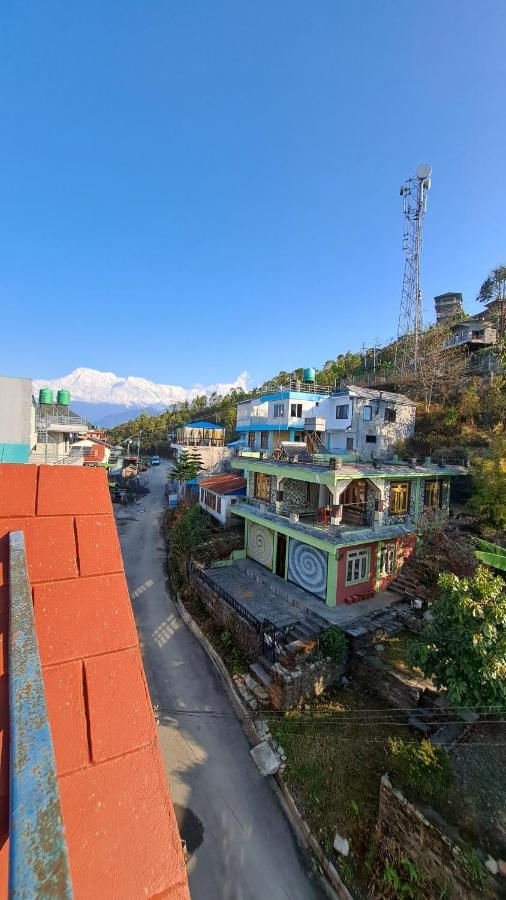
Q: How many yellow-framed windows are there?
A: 3